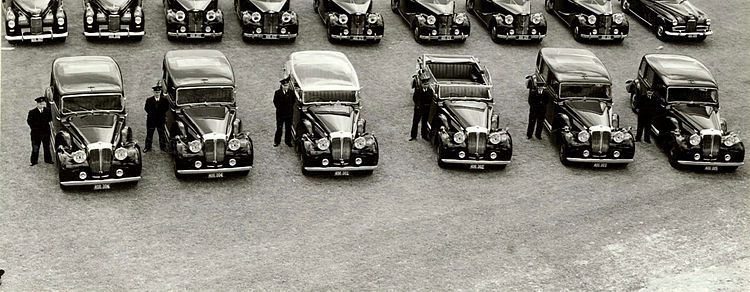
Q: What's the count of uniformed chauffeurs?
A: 6